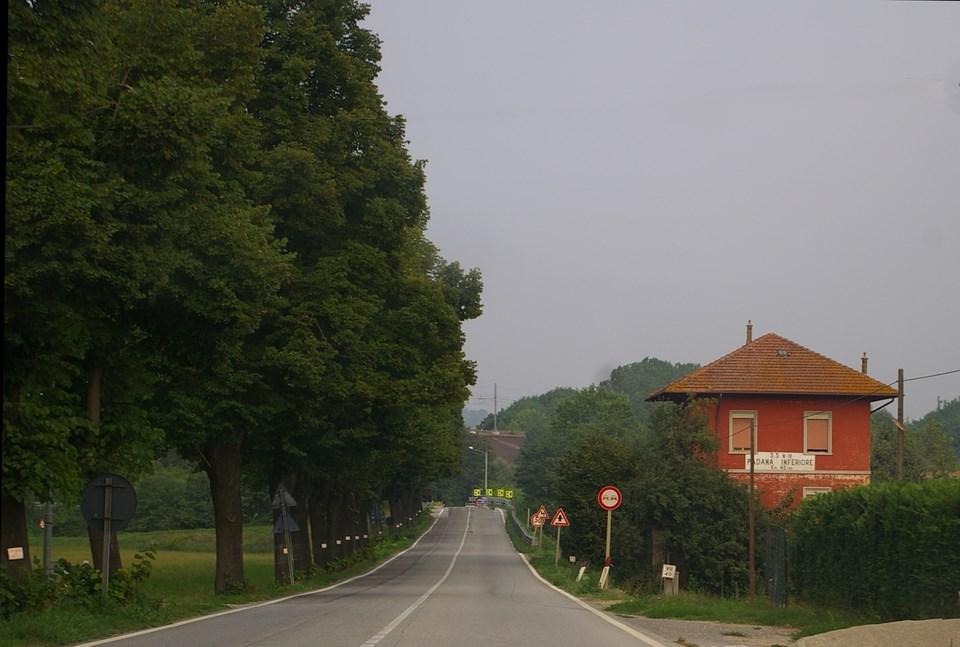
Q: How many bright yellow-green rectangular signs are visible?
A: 4